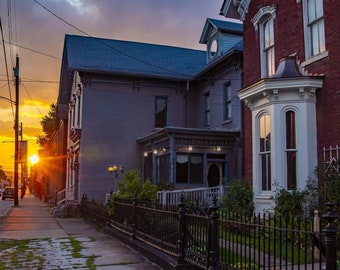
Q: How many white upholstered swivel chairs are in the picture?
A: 0